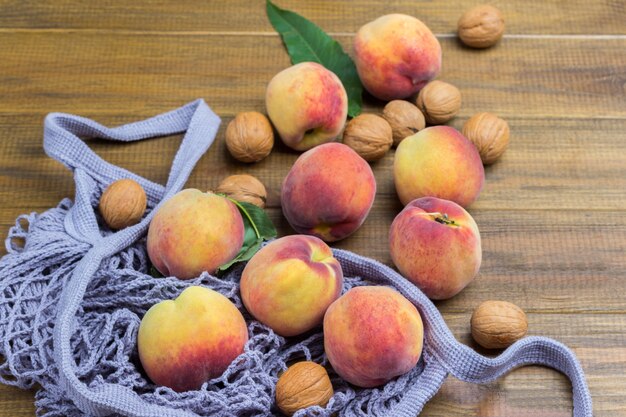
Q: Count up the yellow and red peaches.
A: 9